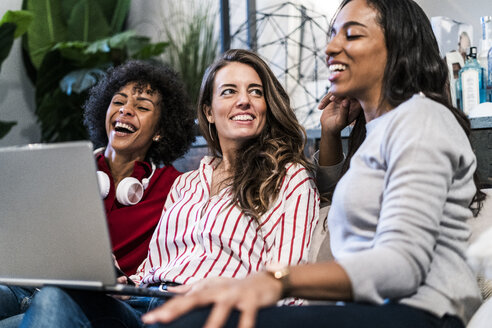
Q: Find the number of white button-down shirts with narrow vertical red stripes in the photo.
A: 1